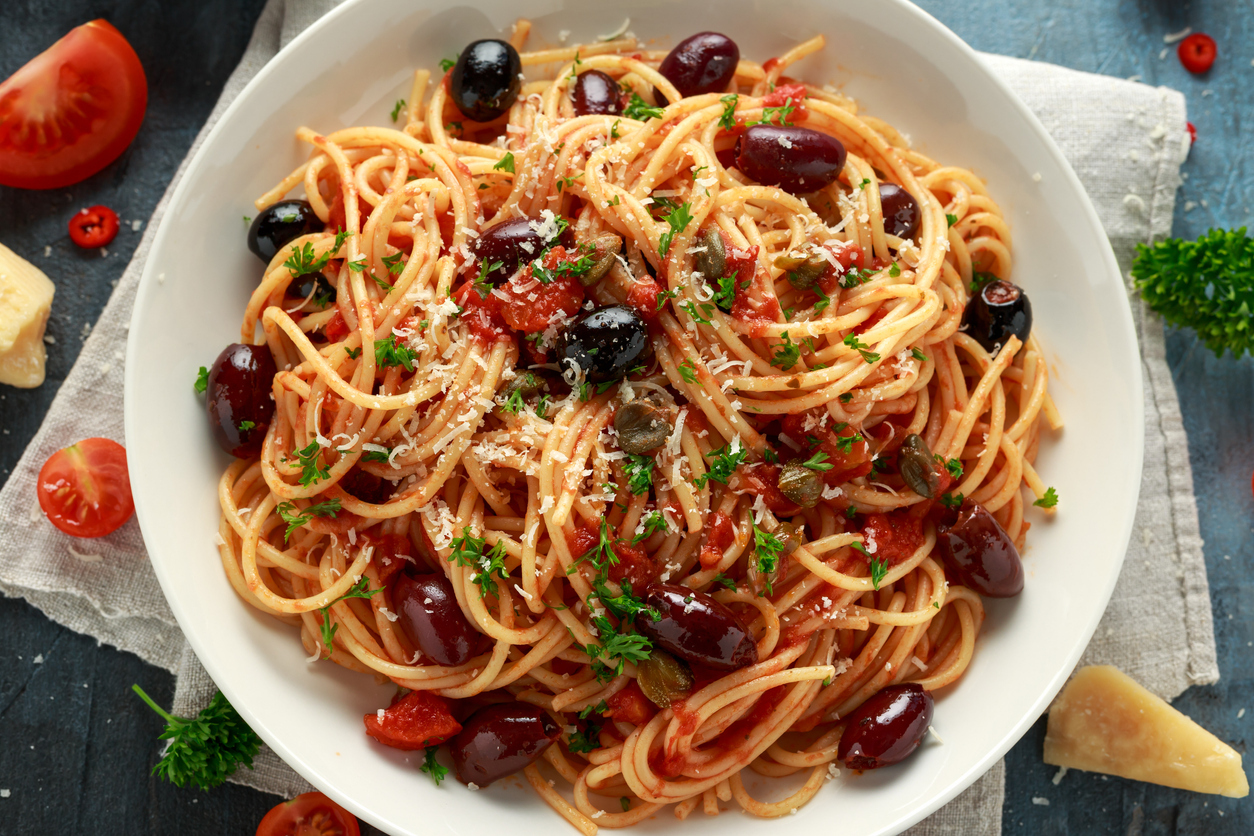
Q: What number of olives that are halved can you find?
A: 0